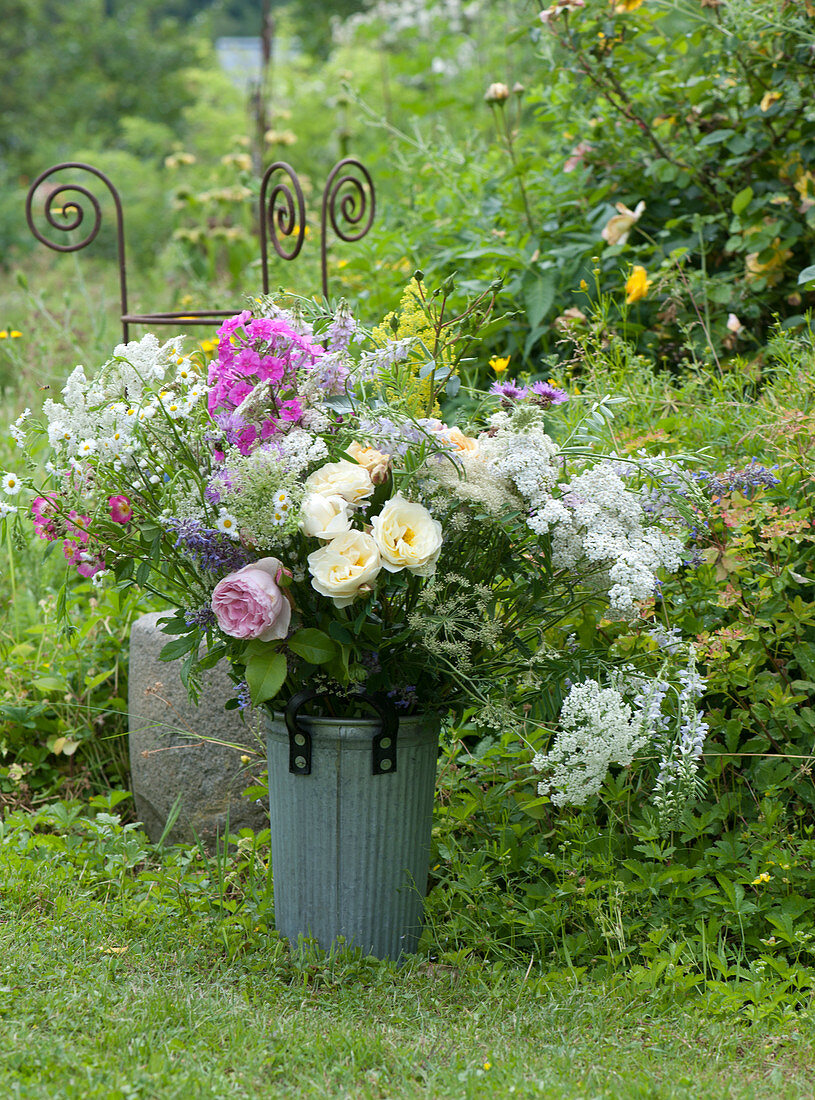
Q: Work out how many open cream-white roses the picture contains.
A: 4